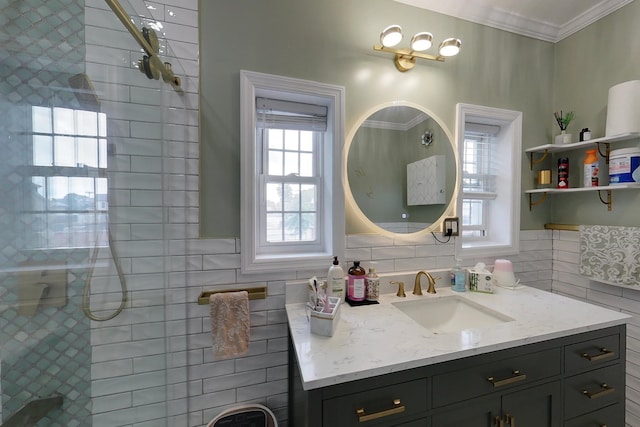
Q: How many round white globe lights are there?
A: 3